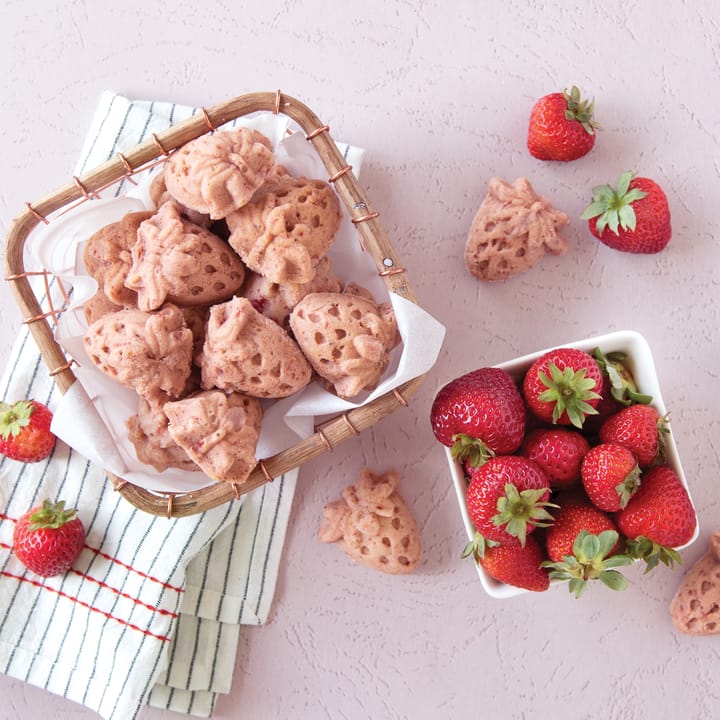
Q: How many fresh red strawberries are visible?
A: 14